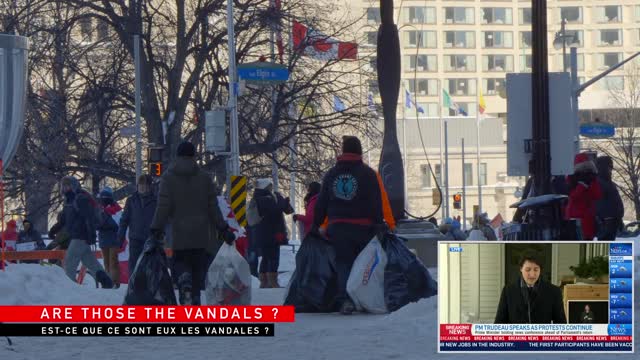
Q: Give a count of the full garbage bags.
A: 5